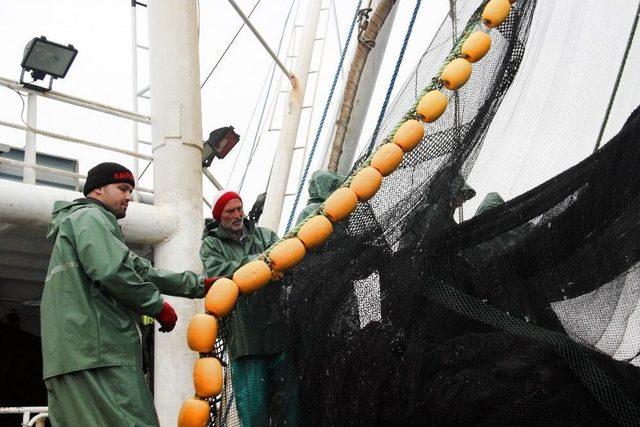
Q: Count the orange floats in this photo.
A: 15